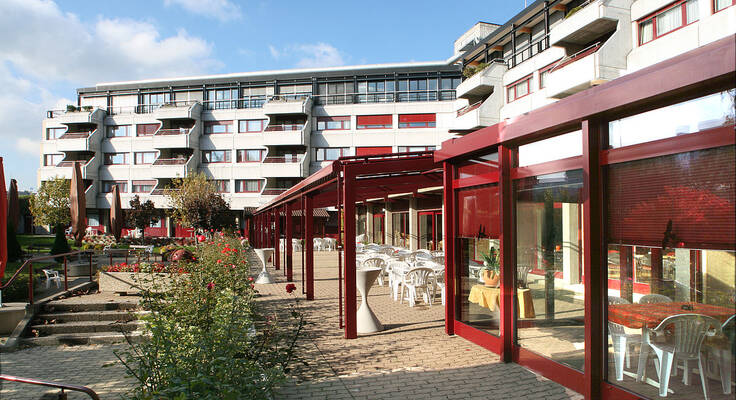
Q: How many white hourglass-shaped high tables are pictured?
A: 2